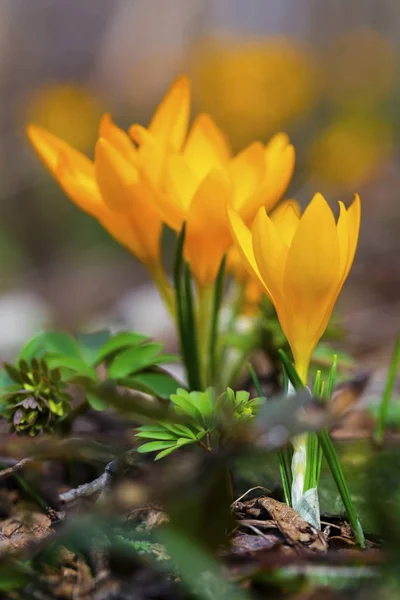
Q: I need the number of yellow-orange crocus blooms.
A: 3